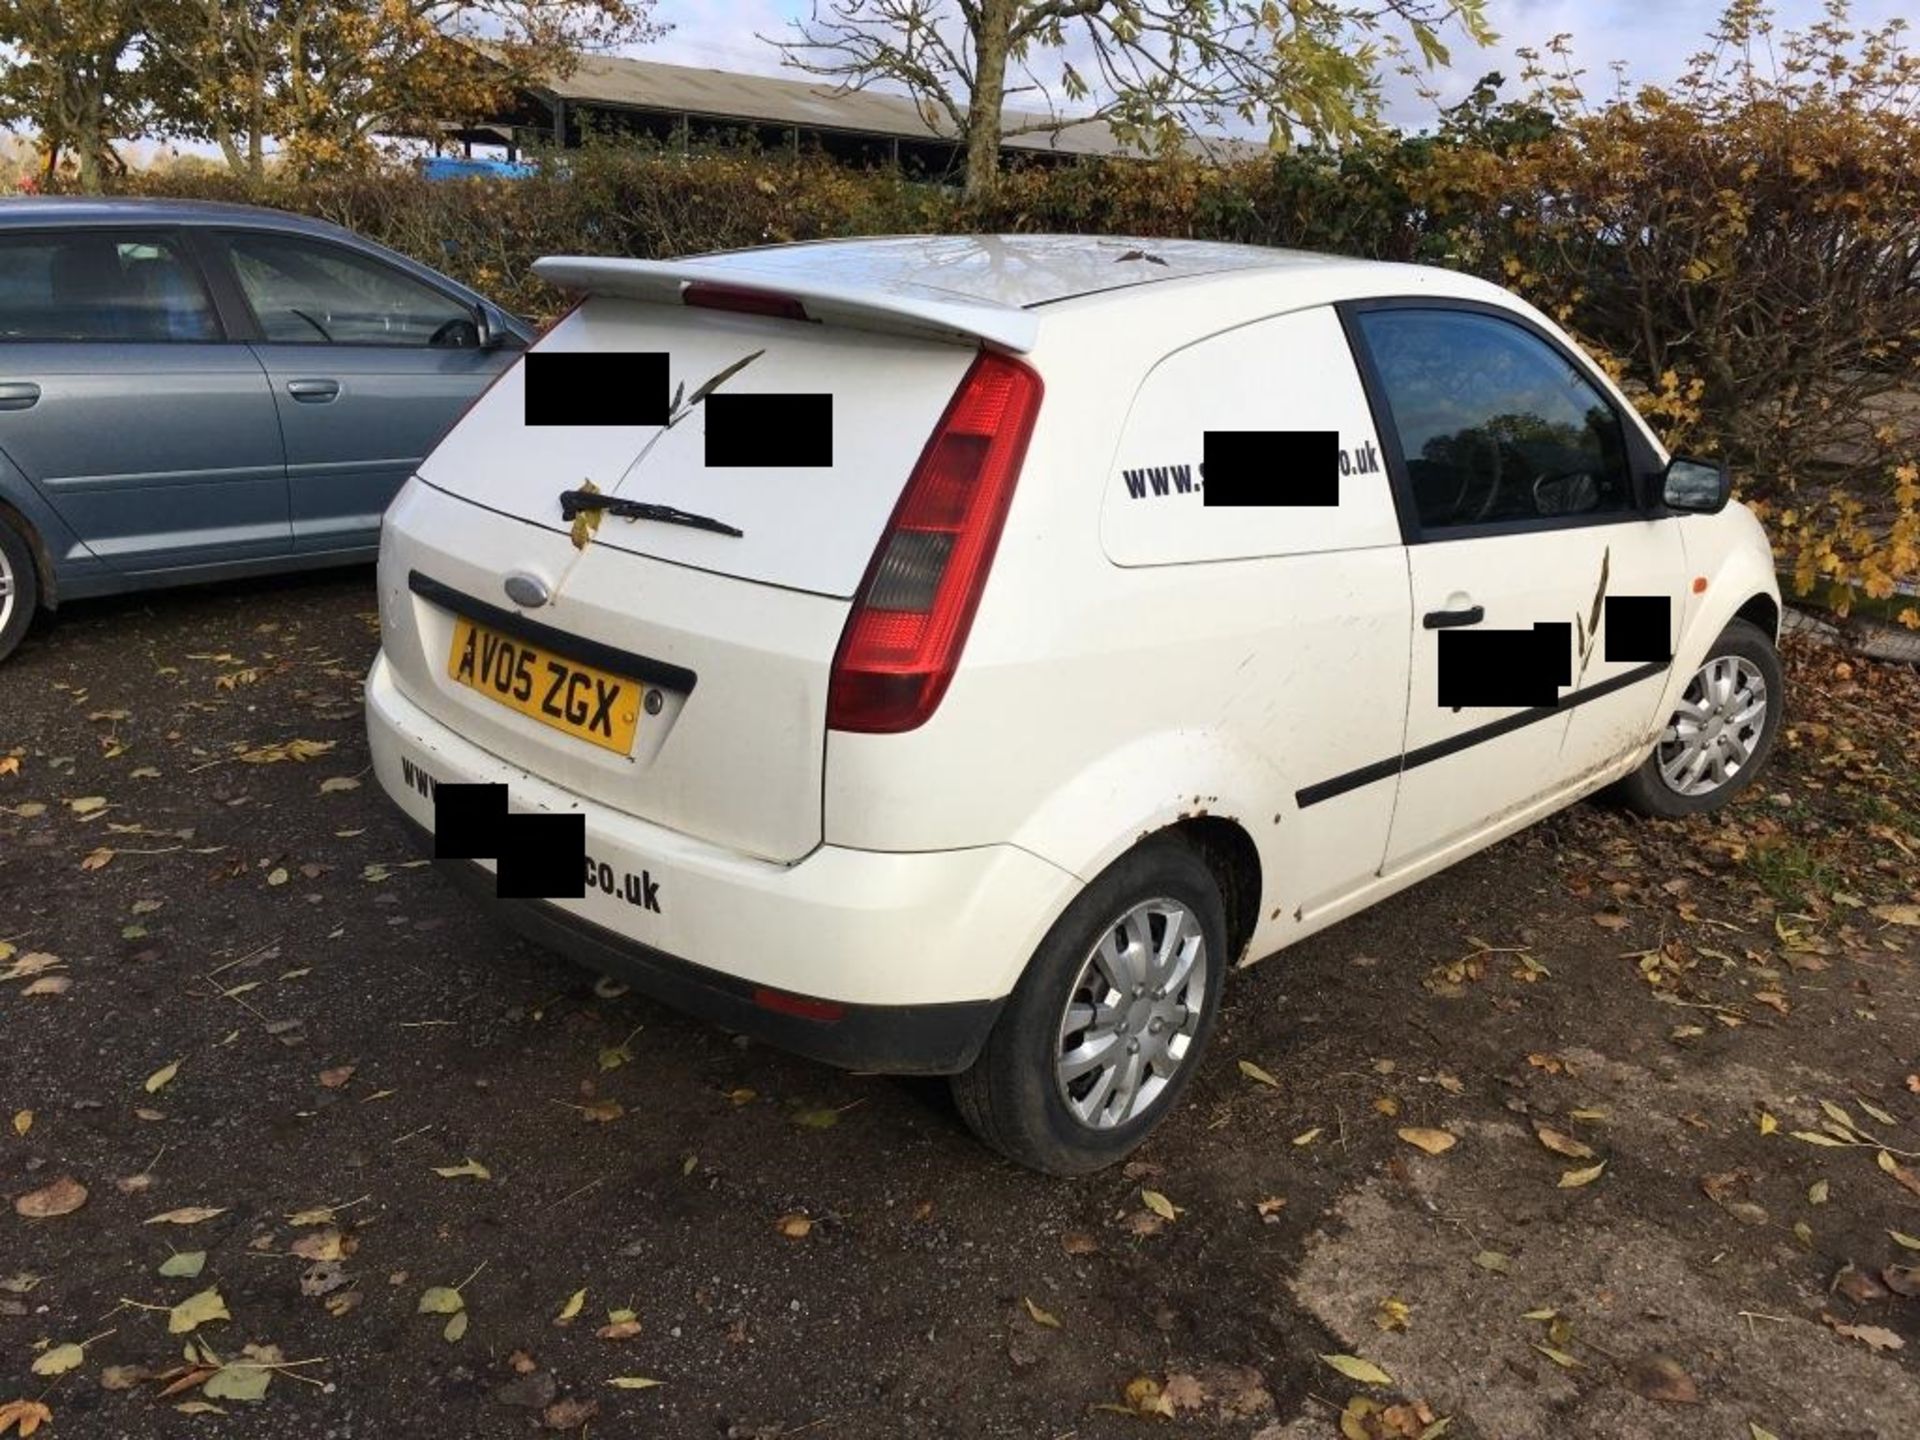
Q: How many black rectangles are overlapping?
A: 4